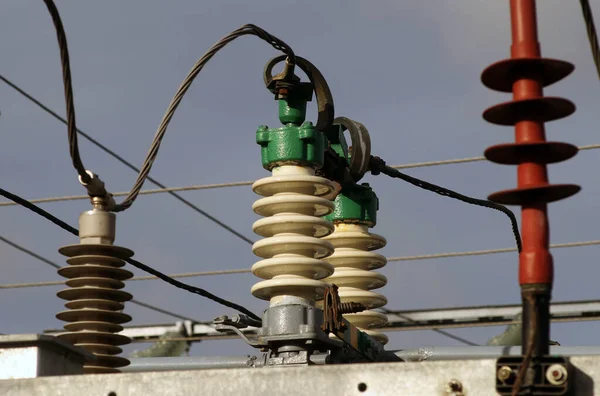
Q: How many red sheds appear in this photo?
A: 4